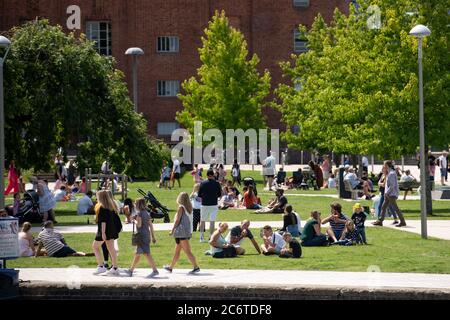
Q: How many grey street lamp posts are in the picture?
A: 3